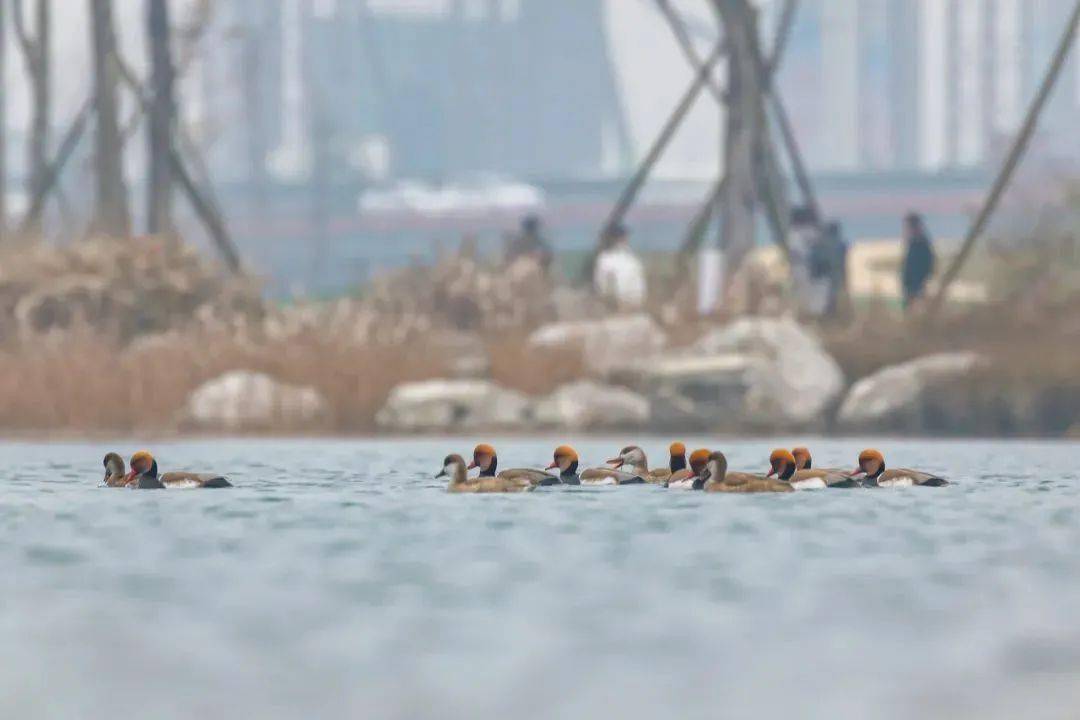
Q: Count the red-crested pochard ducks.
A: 12